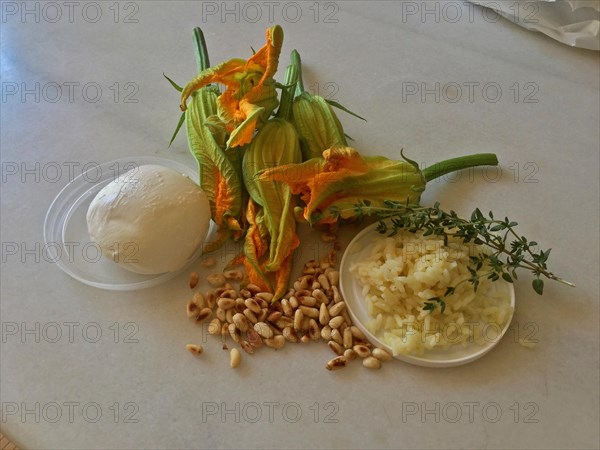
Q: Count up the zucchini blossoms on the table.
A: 5